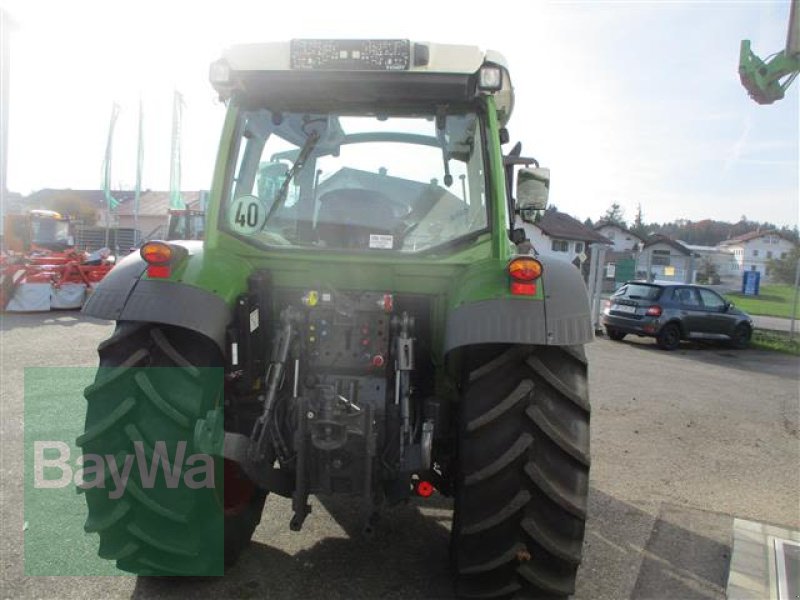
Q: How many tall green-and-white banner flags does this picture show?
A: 3